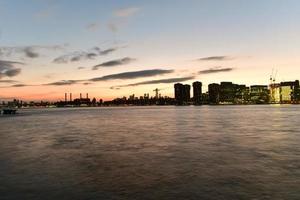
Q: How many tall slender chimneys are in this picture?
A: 4